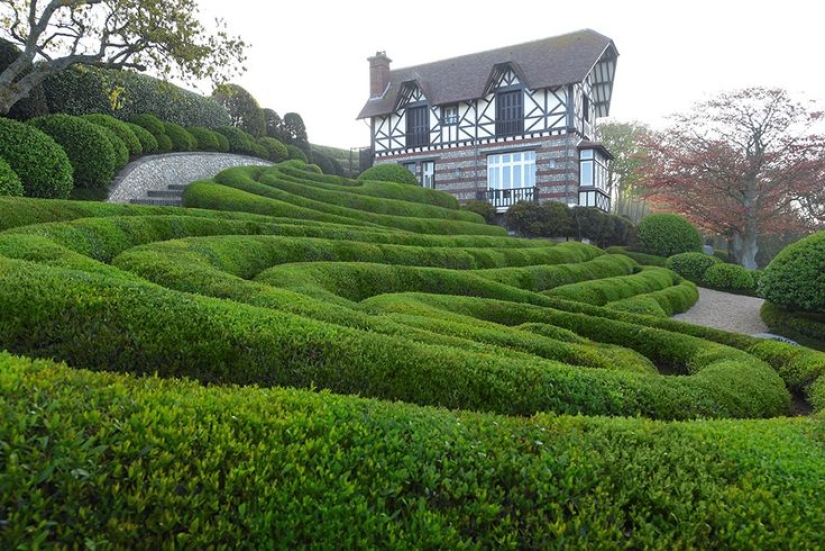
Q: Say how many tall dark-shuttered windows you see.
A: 2